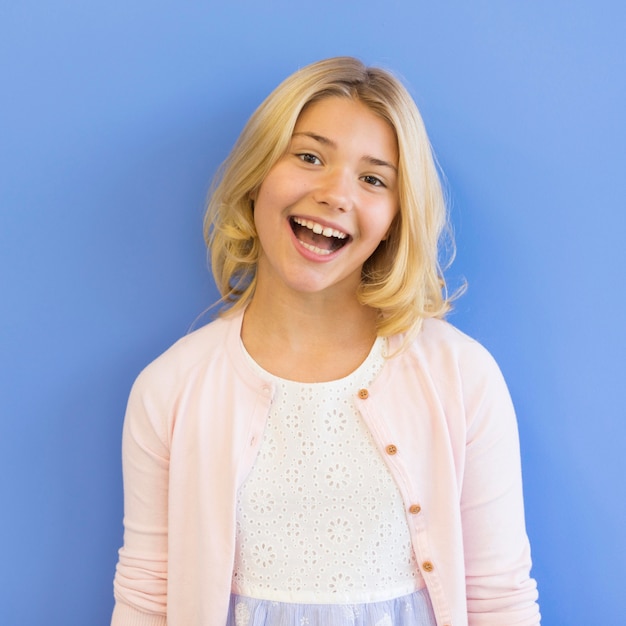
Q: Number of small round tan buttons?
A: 4